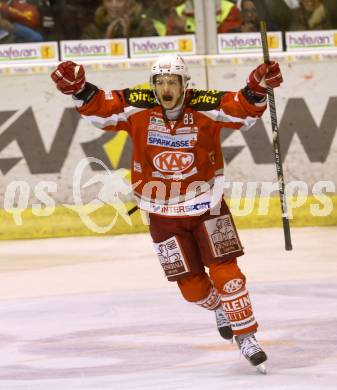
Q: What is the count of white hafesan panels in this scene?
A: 5